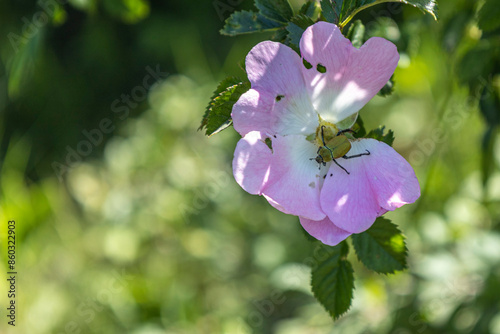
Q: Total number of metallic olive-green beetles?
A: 1